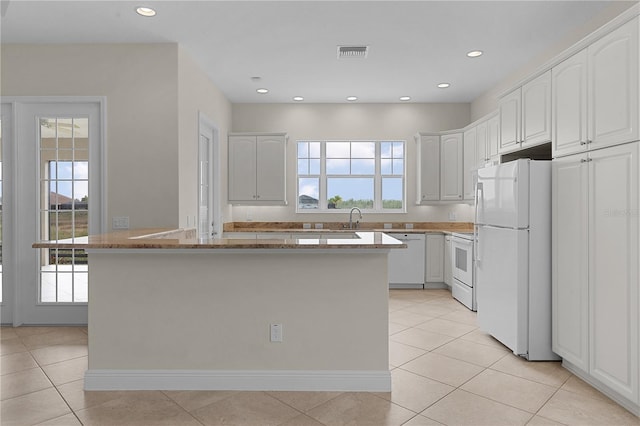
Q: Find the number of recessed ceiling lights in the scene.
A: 7